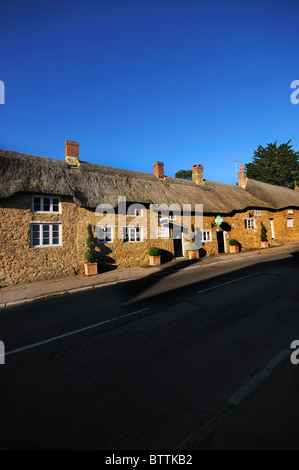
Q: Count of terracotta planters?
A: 5